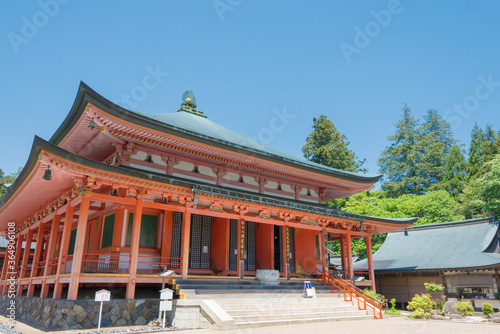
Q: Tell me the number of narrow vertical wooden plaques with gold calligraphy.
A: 2